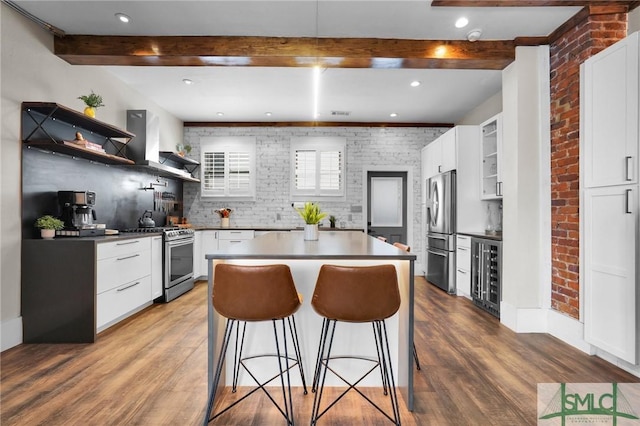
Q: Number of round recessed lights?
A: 7